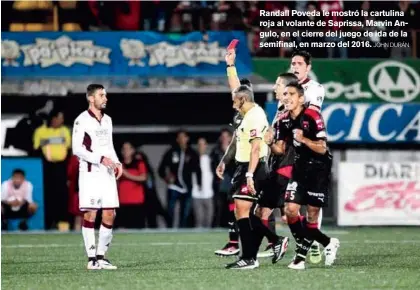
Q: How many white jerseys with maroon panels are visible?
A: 2